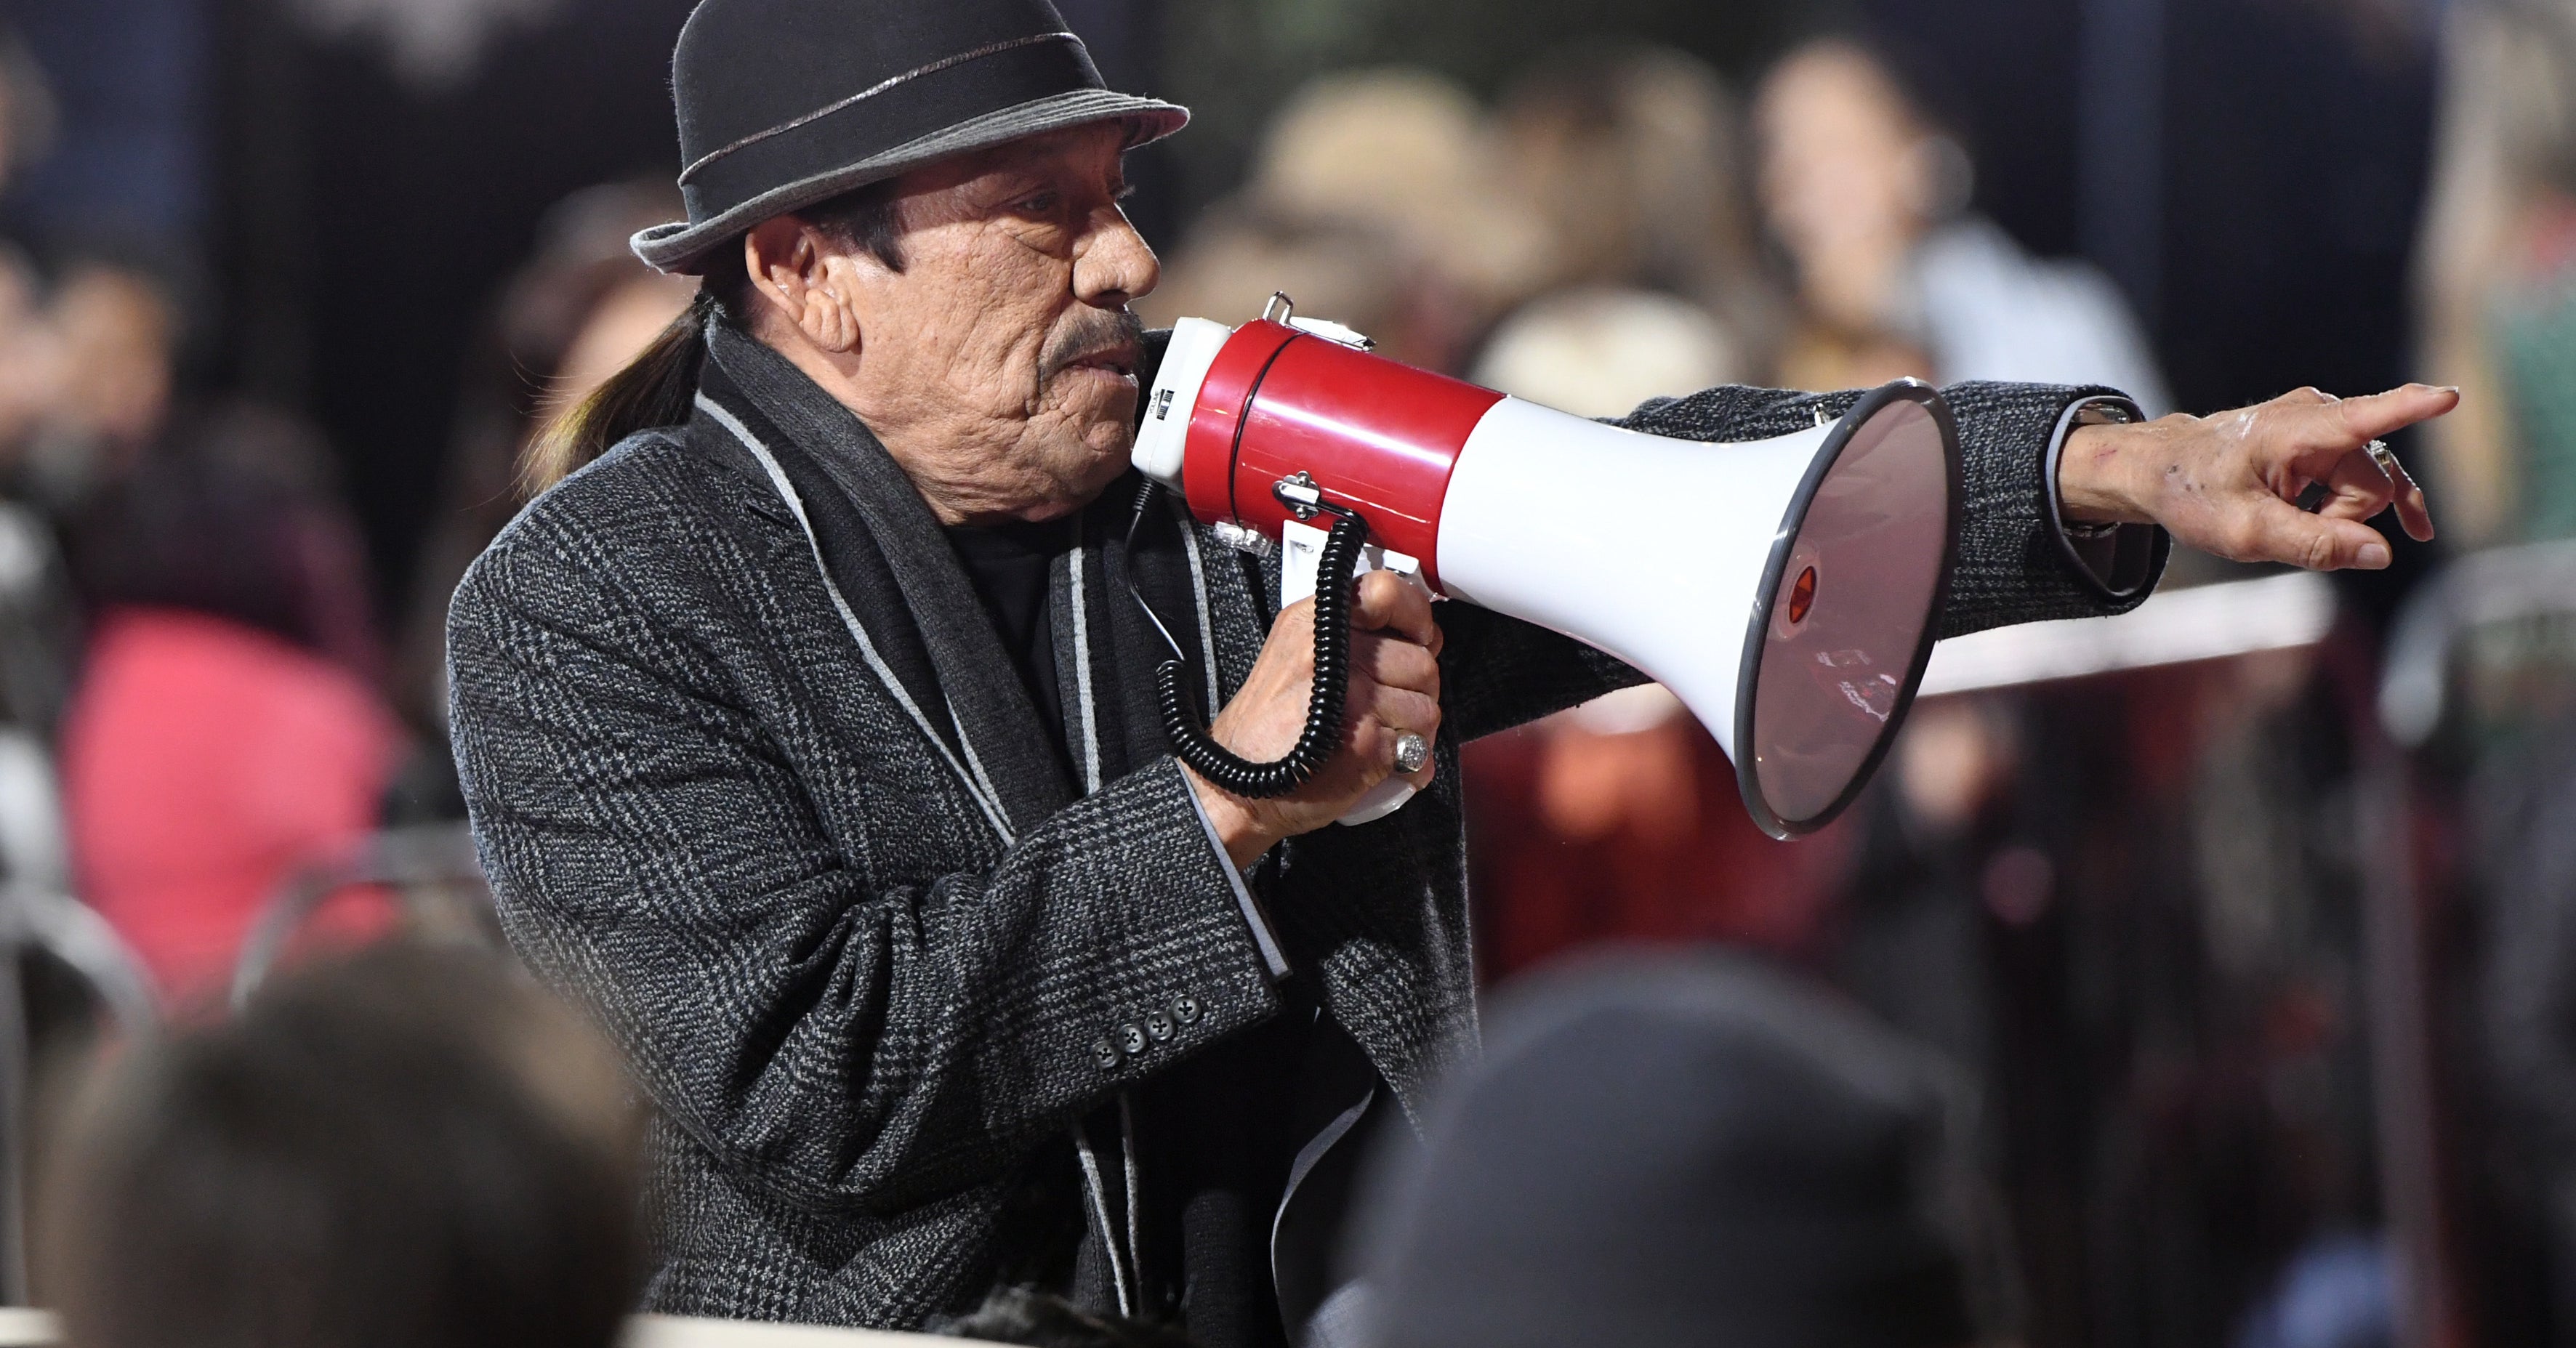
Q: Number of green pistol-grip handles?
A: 0